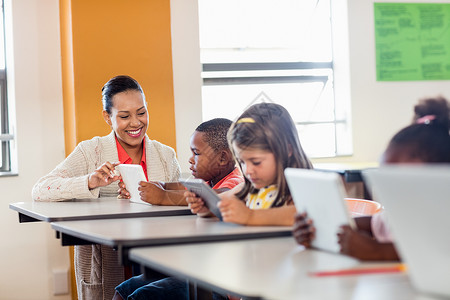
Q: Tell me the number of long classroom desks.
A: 3